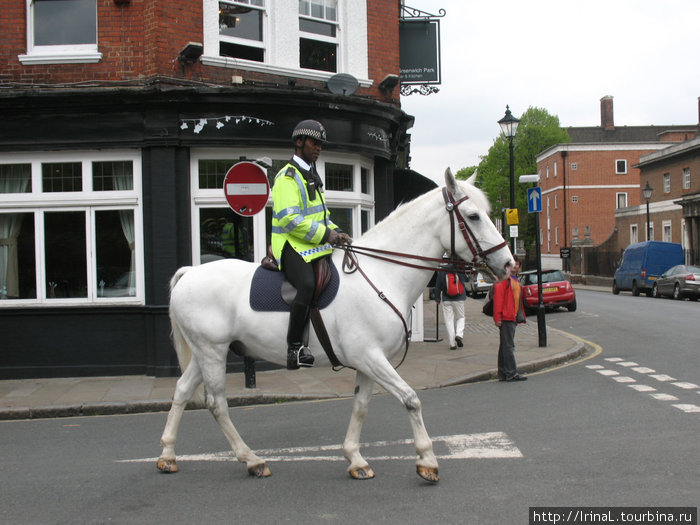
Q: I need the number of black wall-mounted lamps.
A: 2